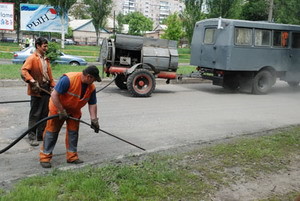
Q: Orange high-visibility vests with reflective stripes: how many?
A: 1